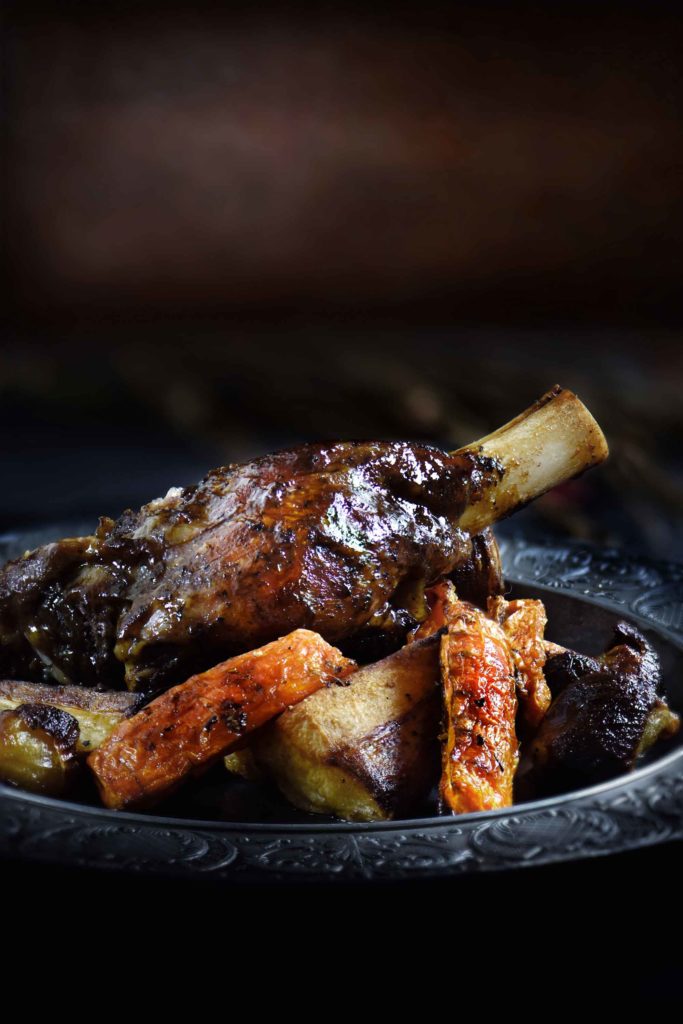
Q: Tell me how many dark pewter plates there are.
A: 1